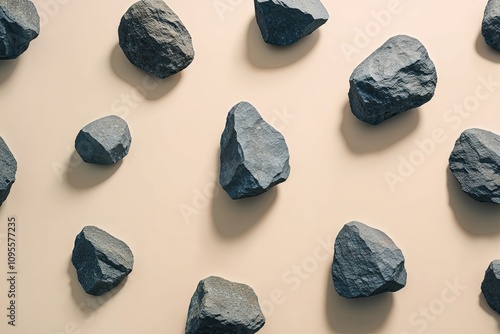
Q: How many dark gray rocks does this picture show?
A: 13